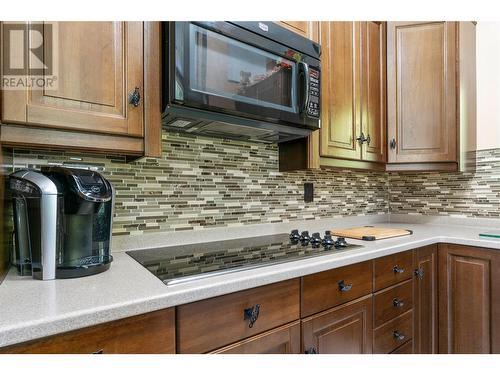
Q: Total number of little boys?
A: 0